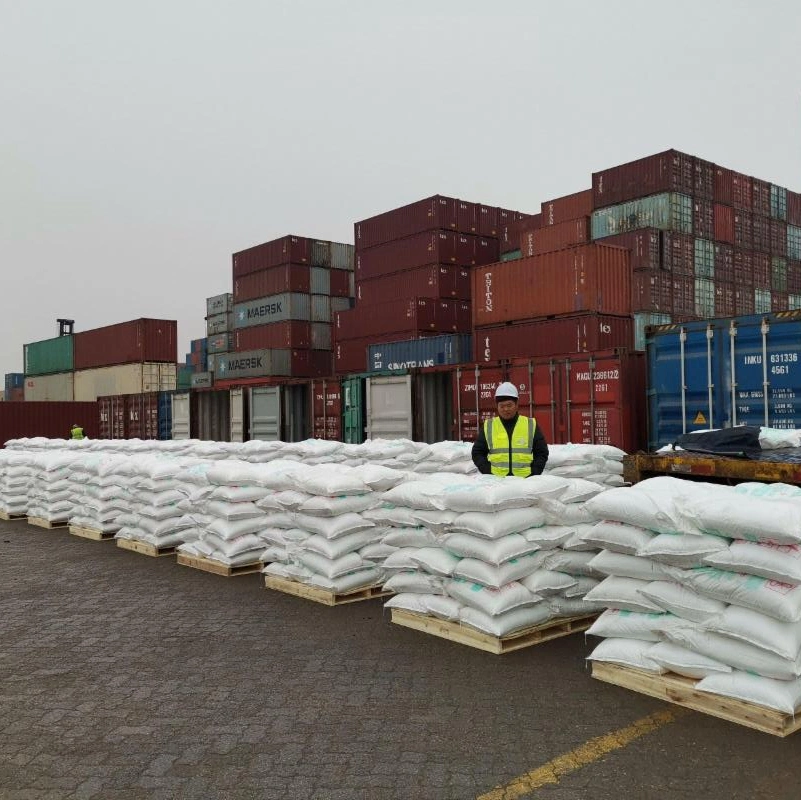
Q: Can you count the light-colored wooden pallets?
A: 8